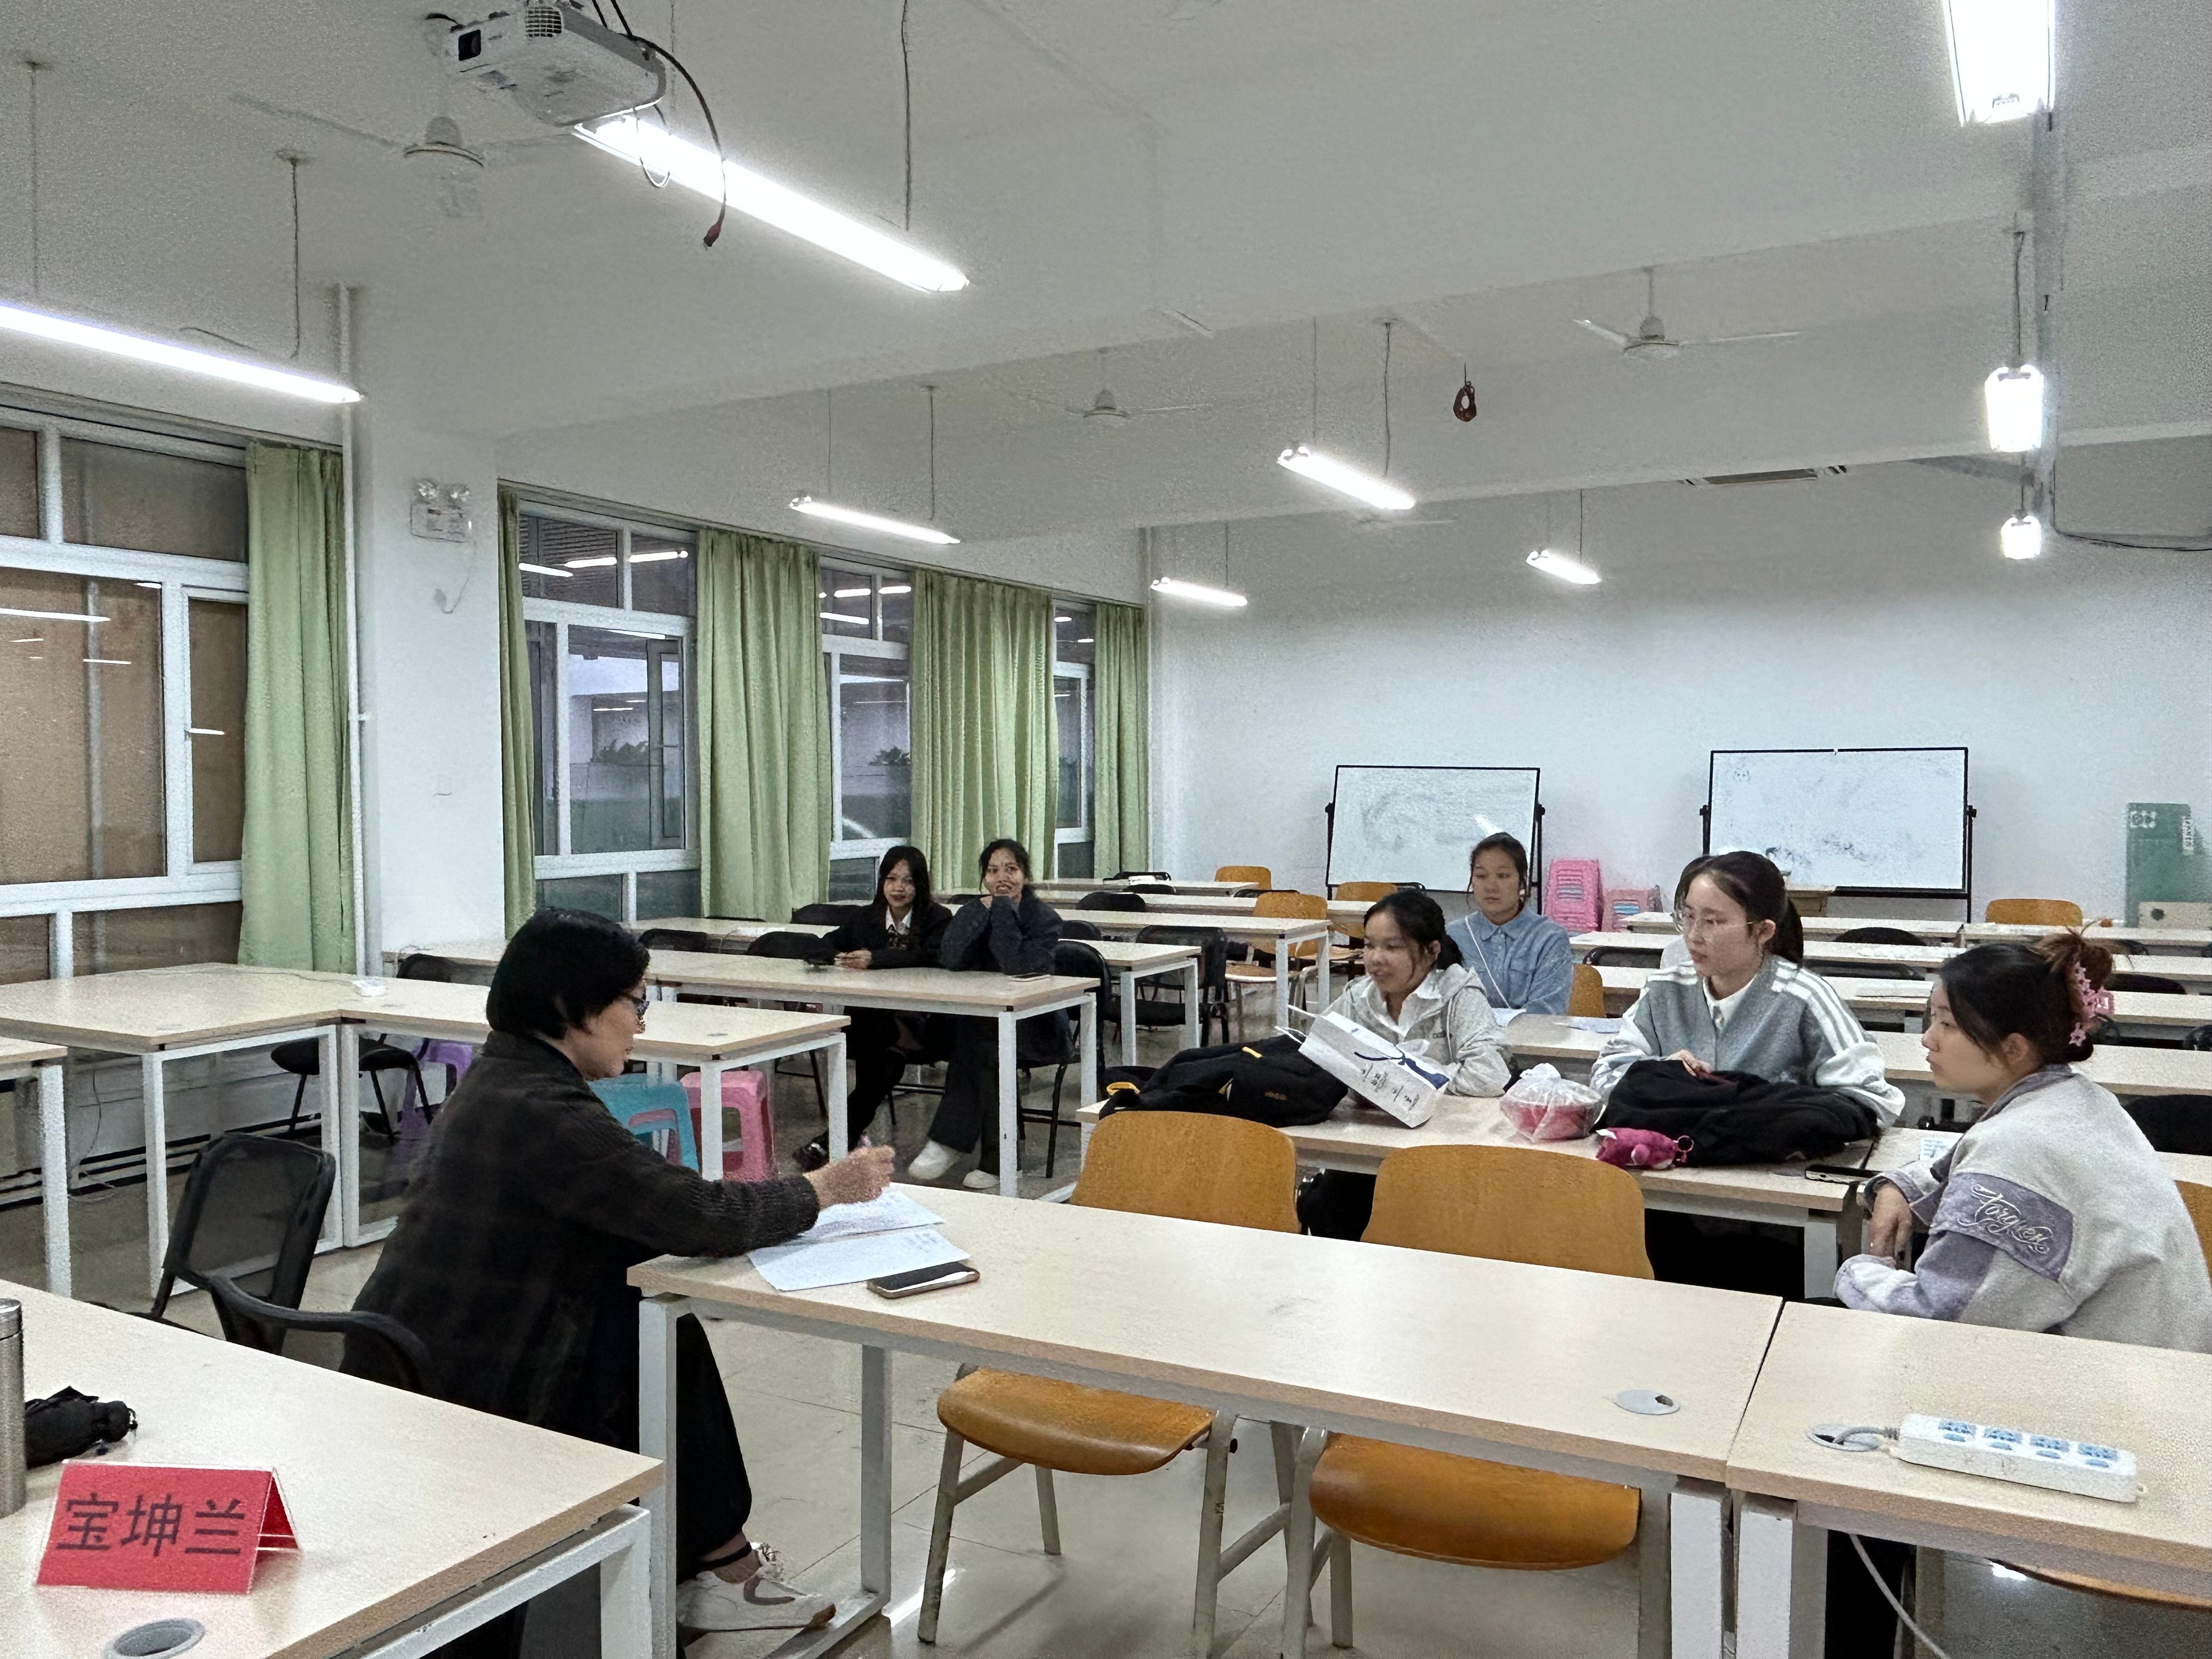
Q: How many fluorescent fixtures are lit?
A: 9